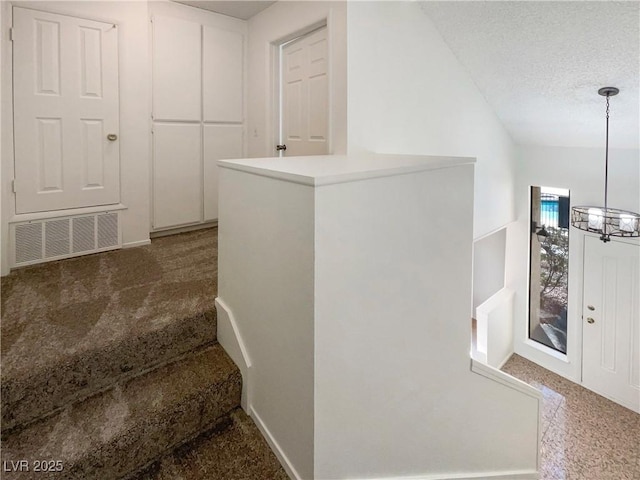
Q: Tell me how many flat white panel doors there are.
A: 4